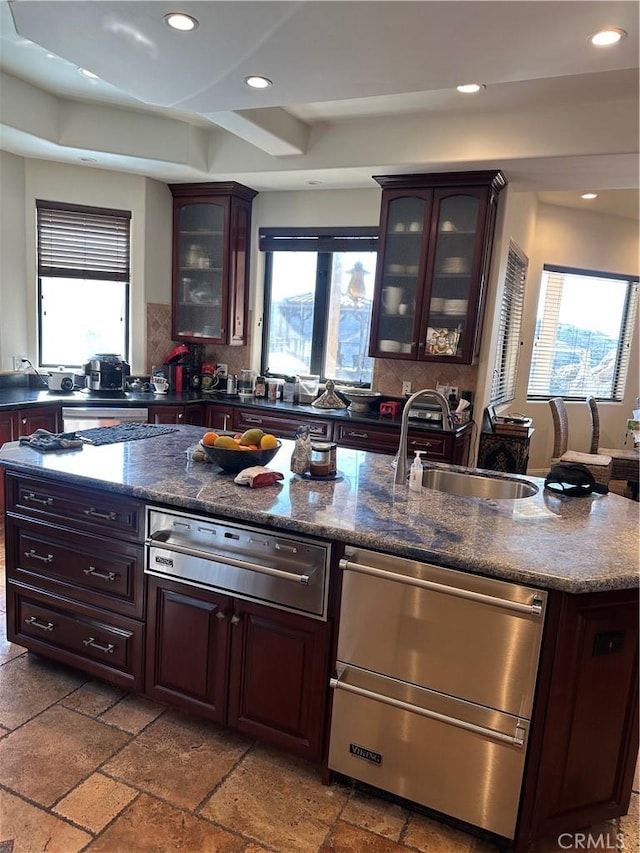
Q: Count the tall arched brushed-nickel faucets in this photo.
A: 1